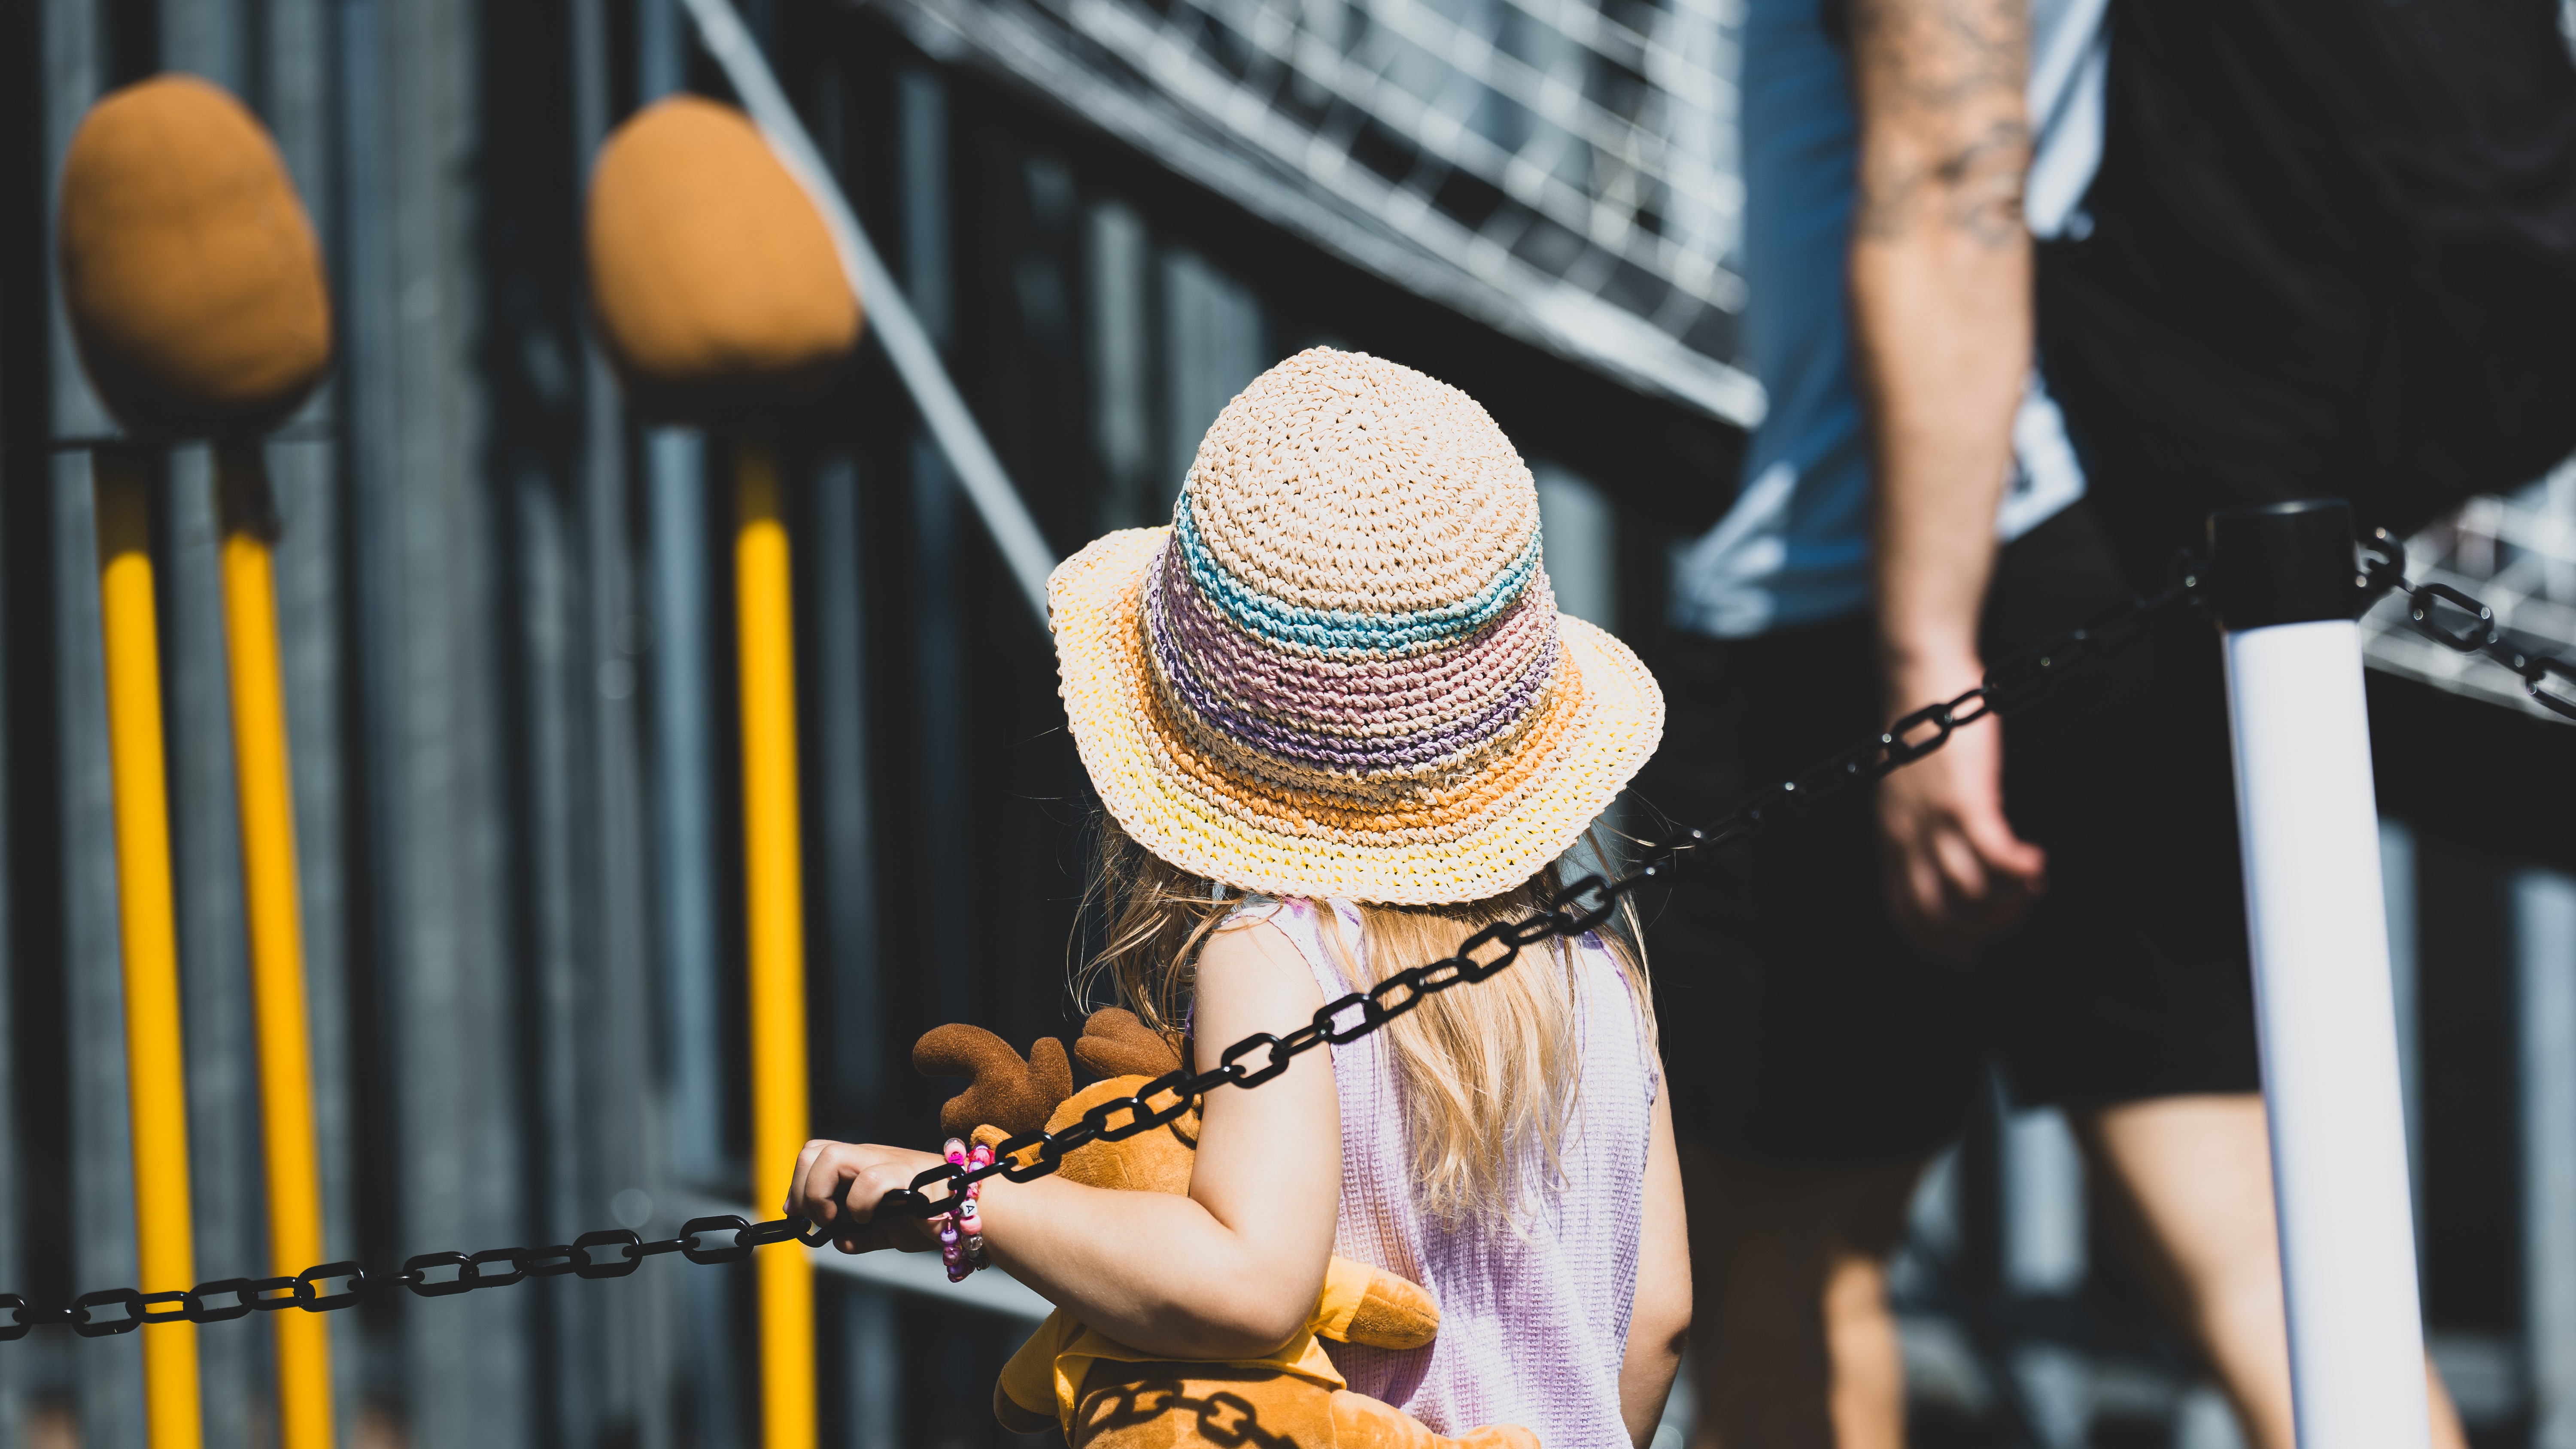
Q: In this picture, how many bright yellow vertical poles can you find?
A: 3